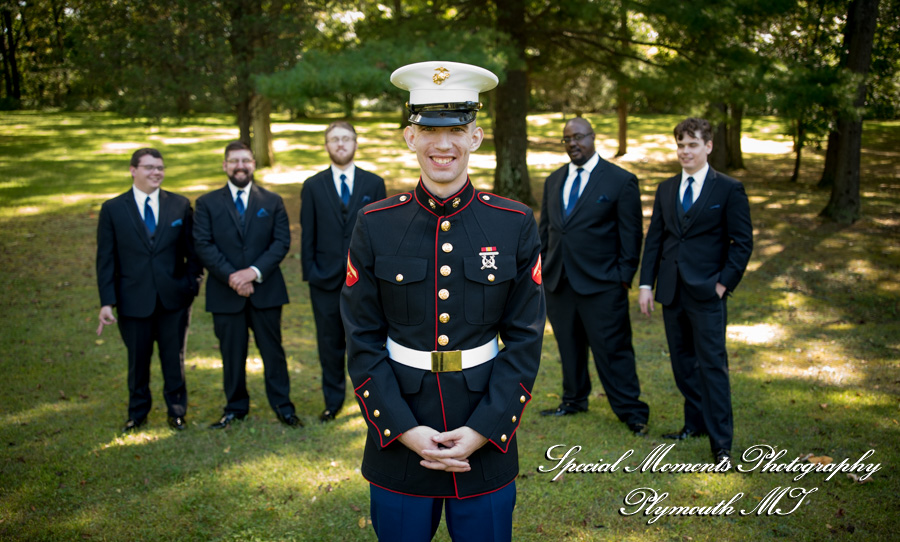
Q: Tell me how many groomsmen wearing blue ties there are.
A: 5